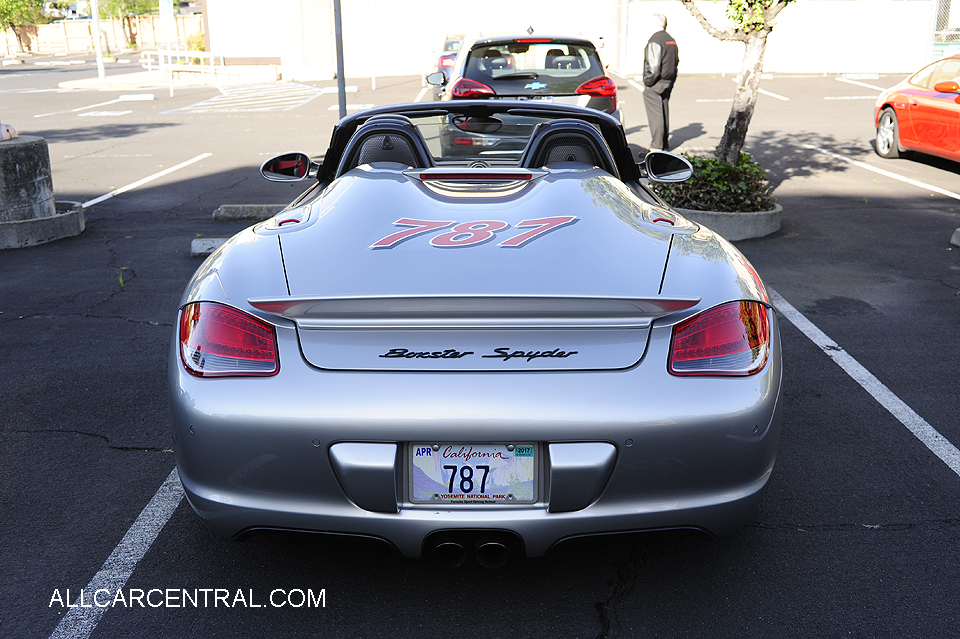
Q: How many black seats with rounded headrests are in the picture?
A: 2